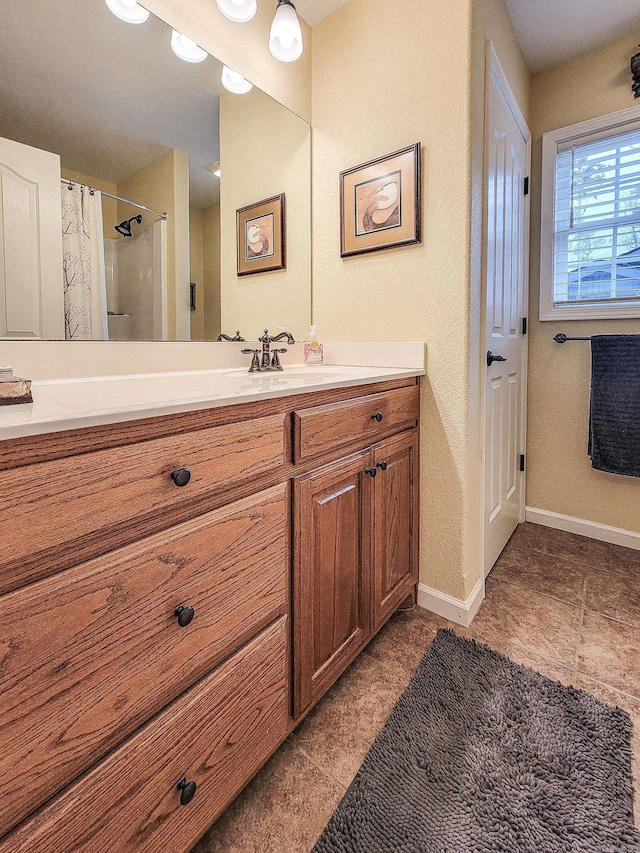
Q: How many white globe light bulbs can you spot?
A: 5